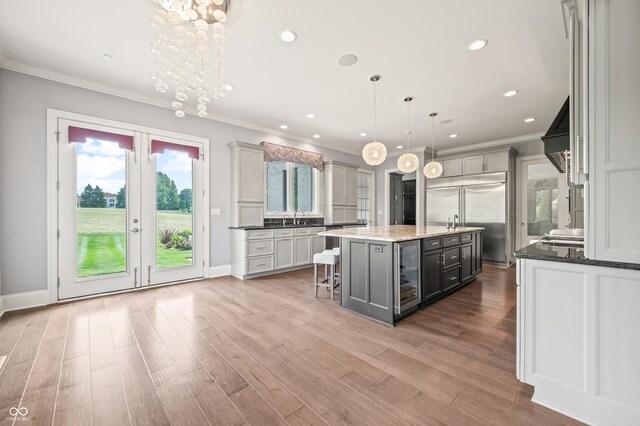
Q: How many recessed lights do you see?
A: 11